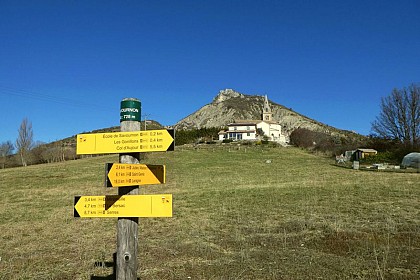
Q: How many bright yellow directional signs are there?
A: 3